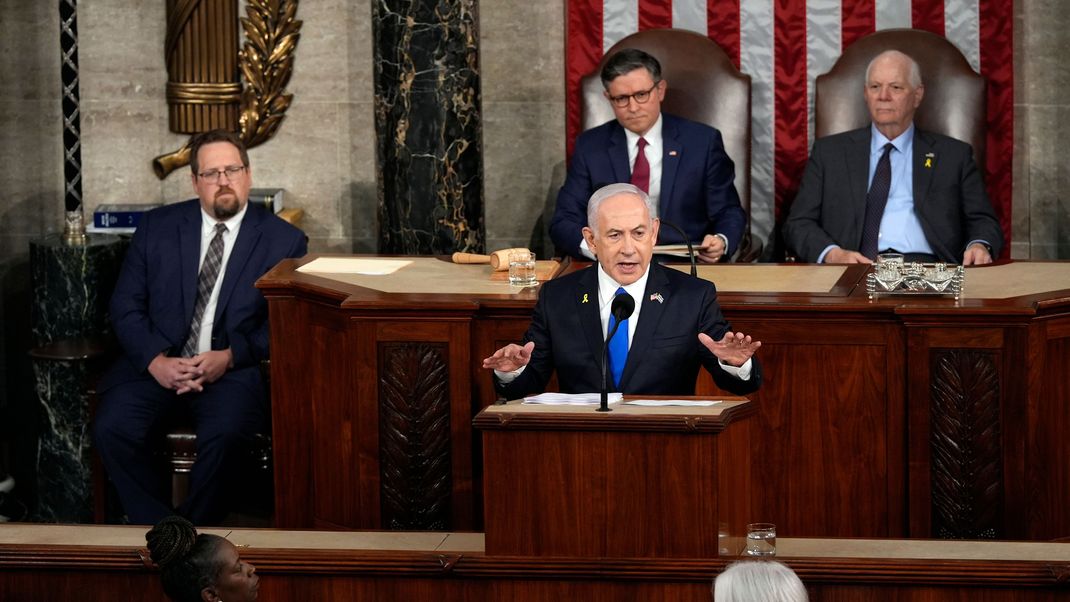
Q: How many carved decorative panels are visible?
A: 2